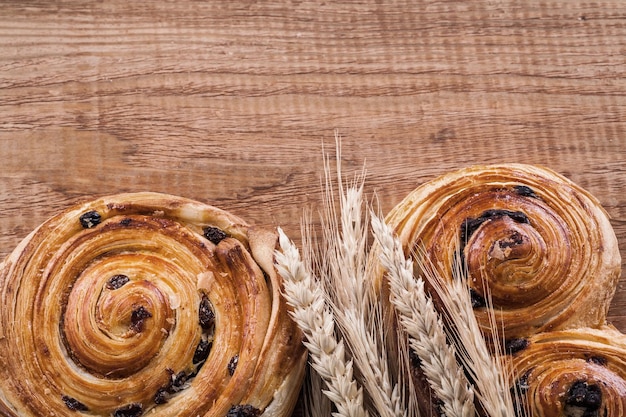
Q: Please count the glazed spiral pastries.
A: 3